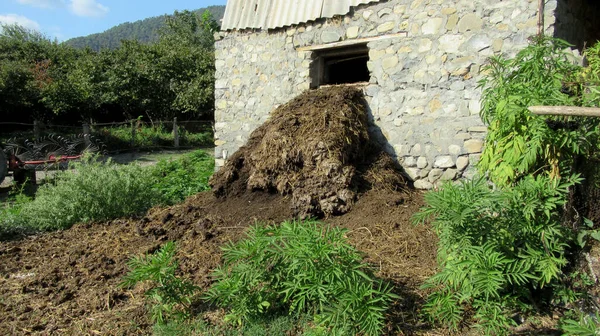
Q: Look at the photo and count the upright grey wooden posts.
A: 4